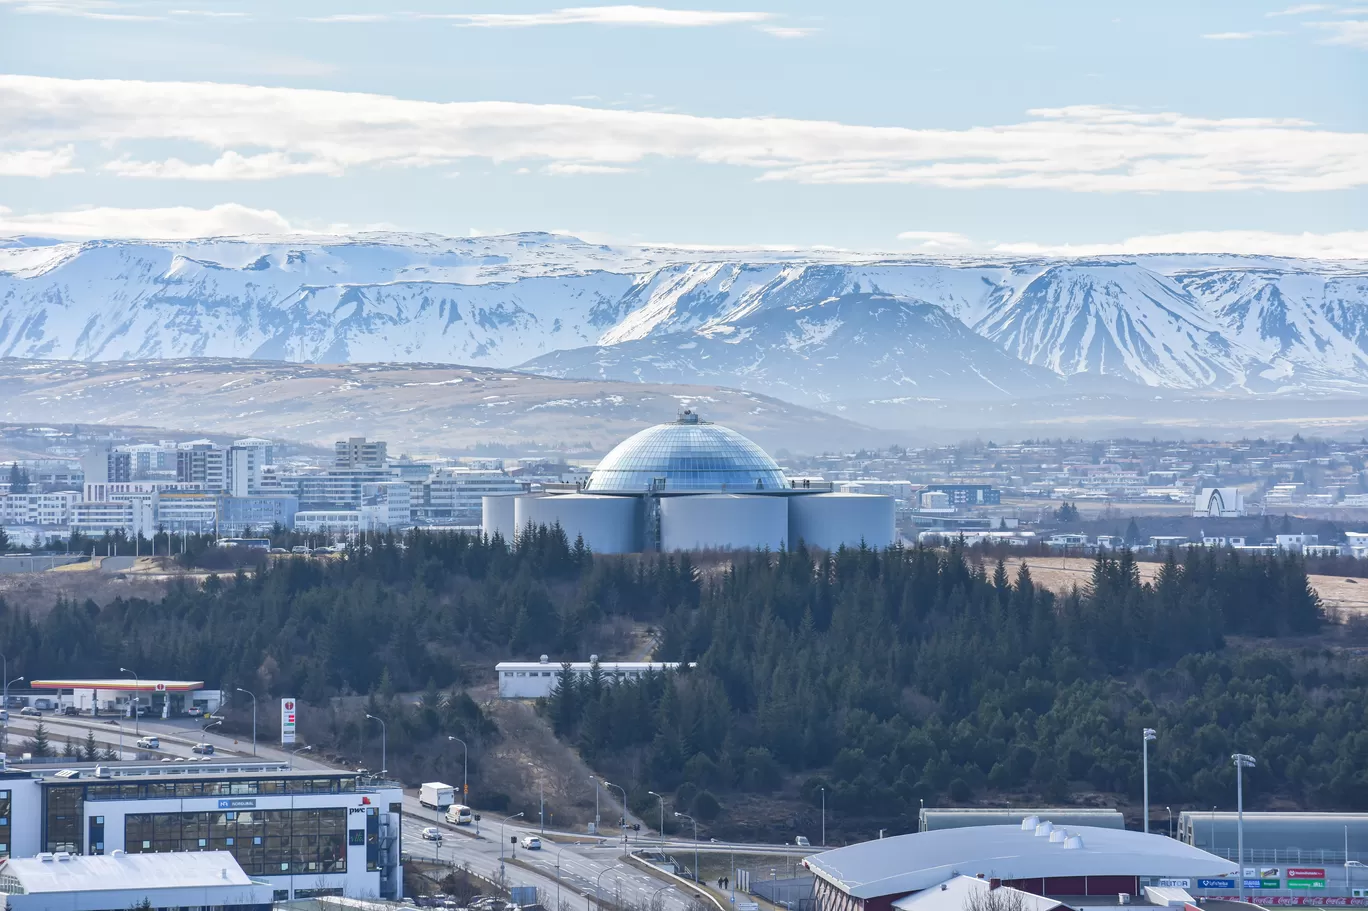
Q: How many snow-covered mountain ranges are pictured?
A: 1